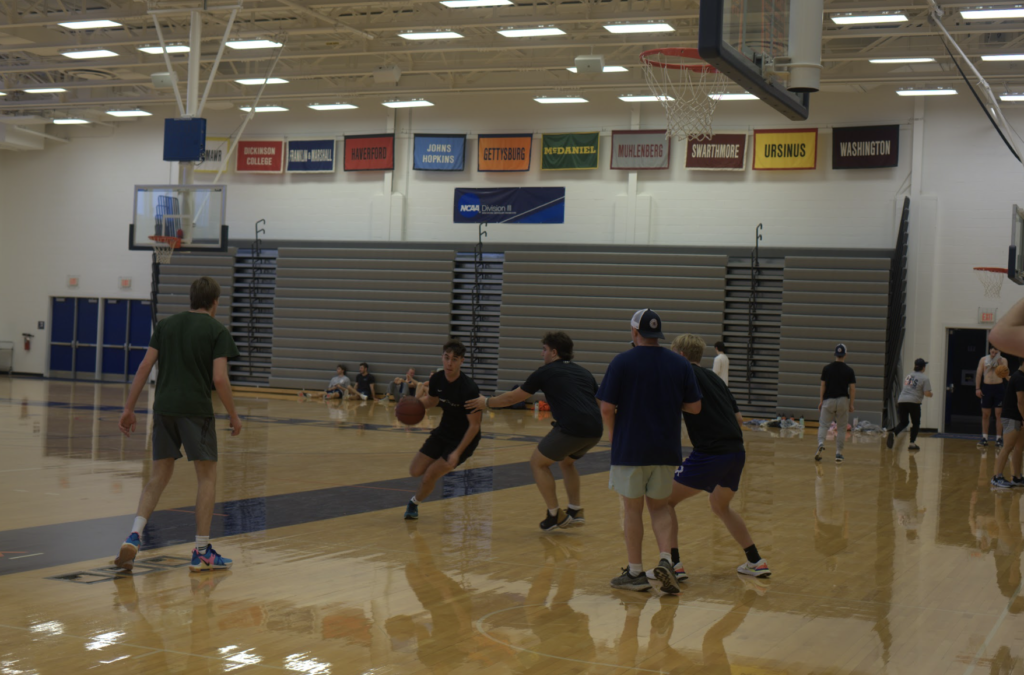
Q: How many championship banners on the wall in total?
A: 11